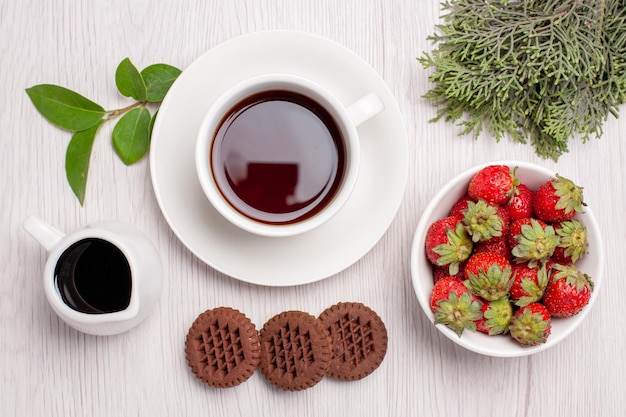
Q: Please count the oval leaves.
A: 5